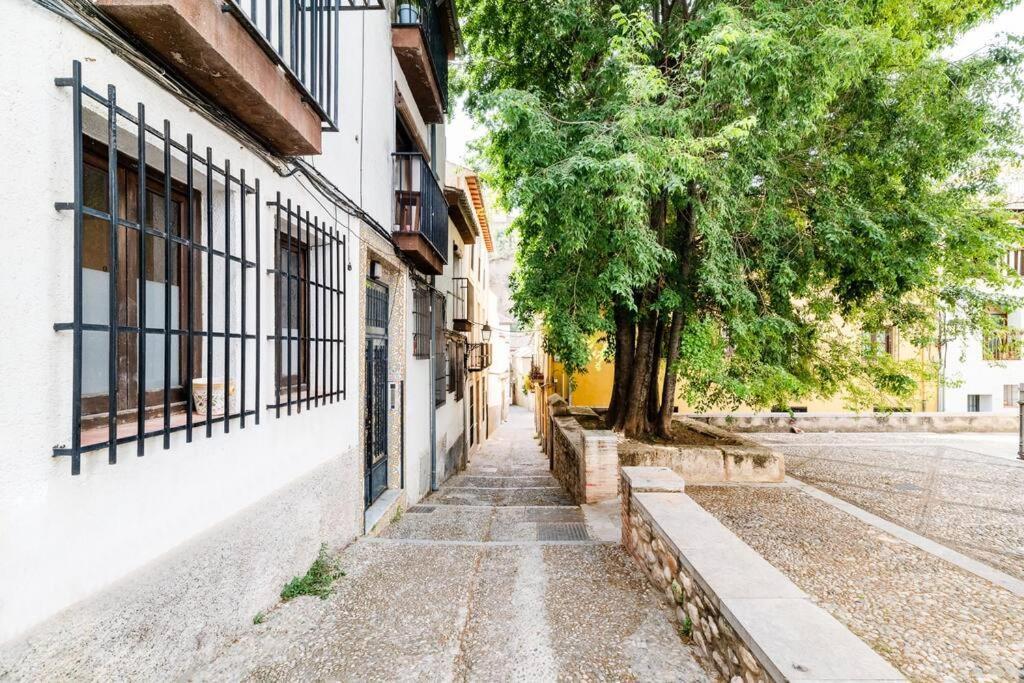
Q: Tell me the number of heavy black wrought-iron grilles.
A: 2